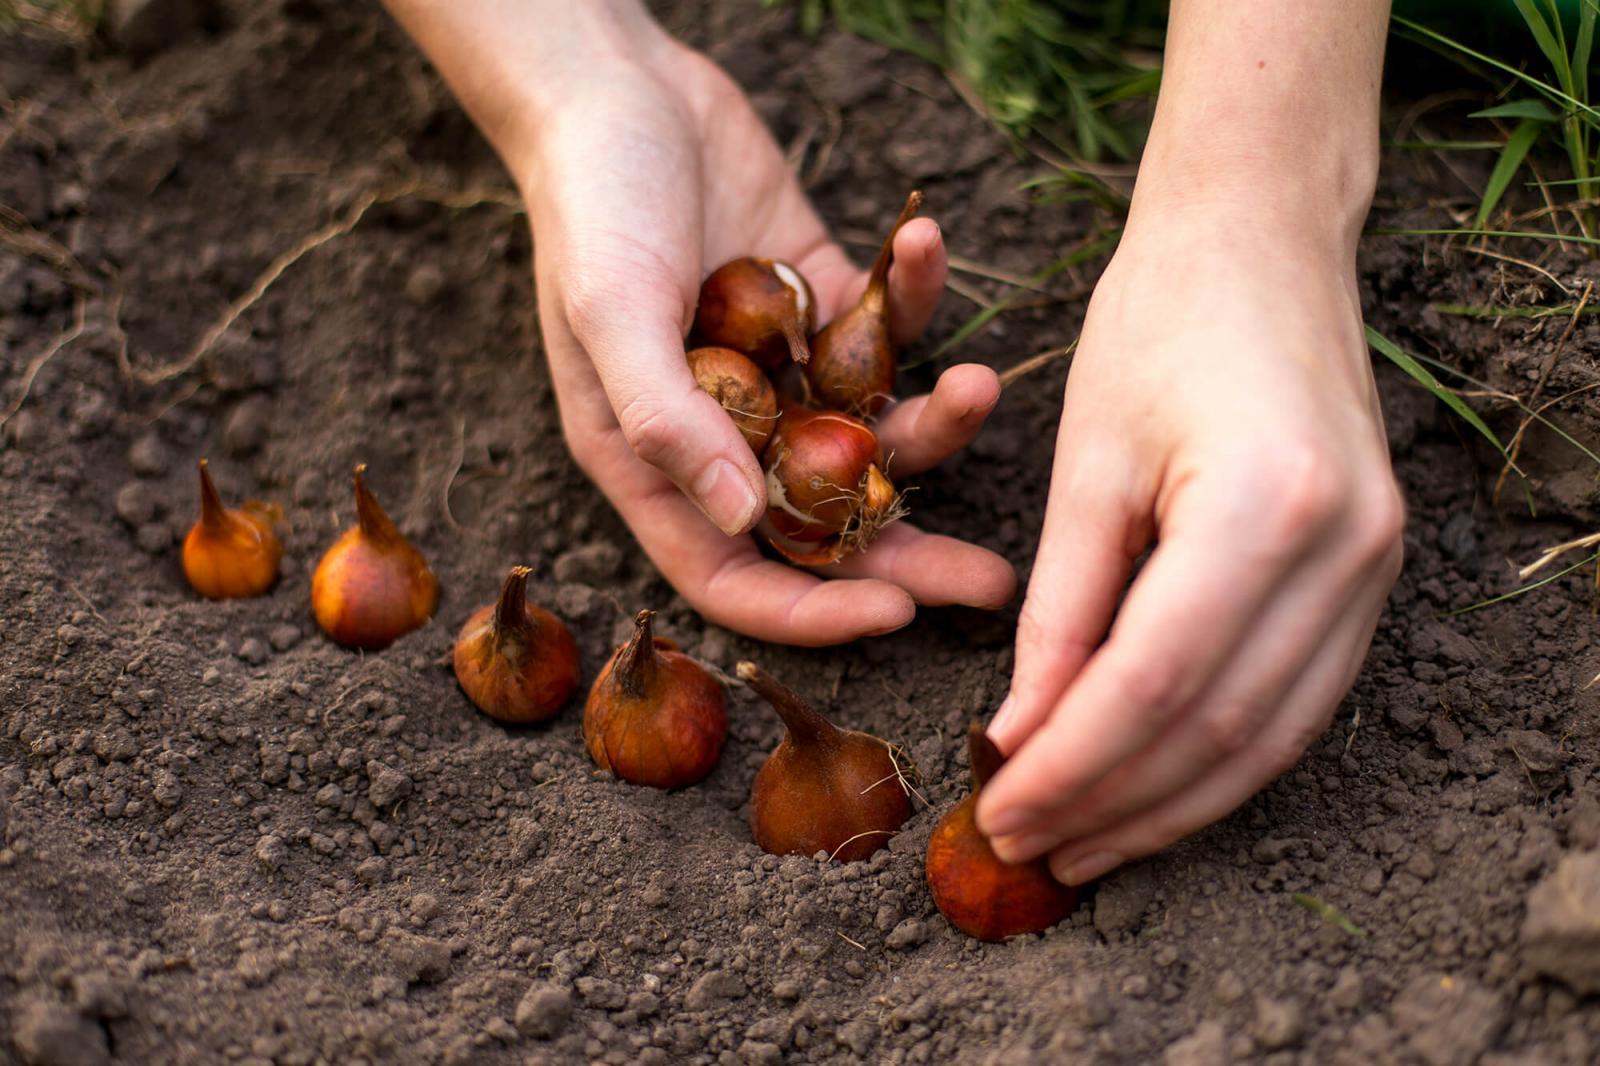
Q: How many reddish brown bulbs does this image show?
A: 10